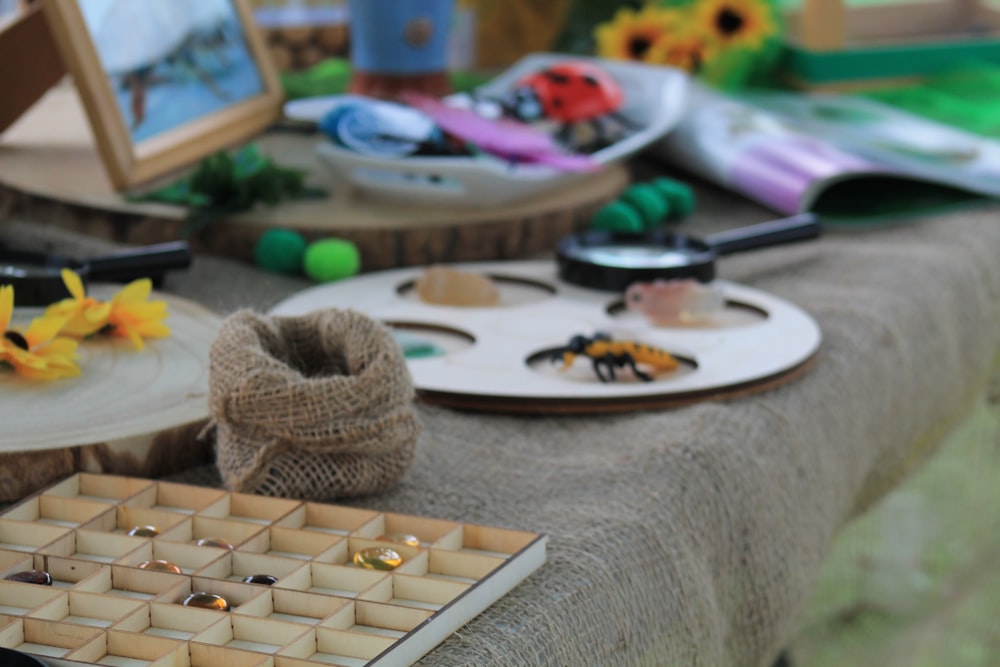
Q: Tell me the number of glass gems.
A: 8